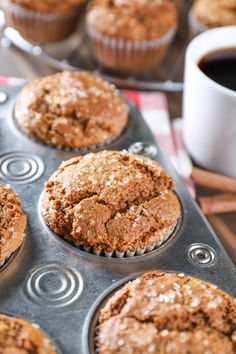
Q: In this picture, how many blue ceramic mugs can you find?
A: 0